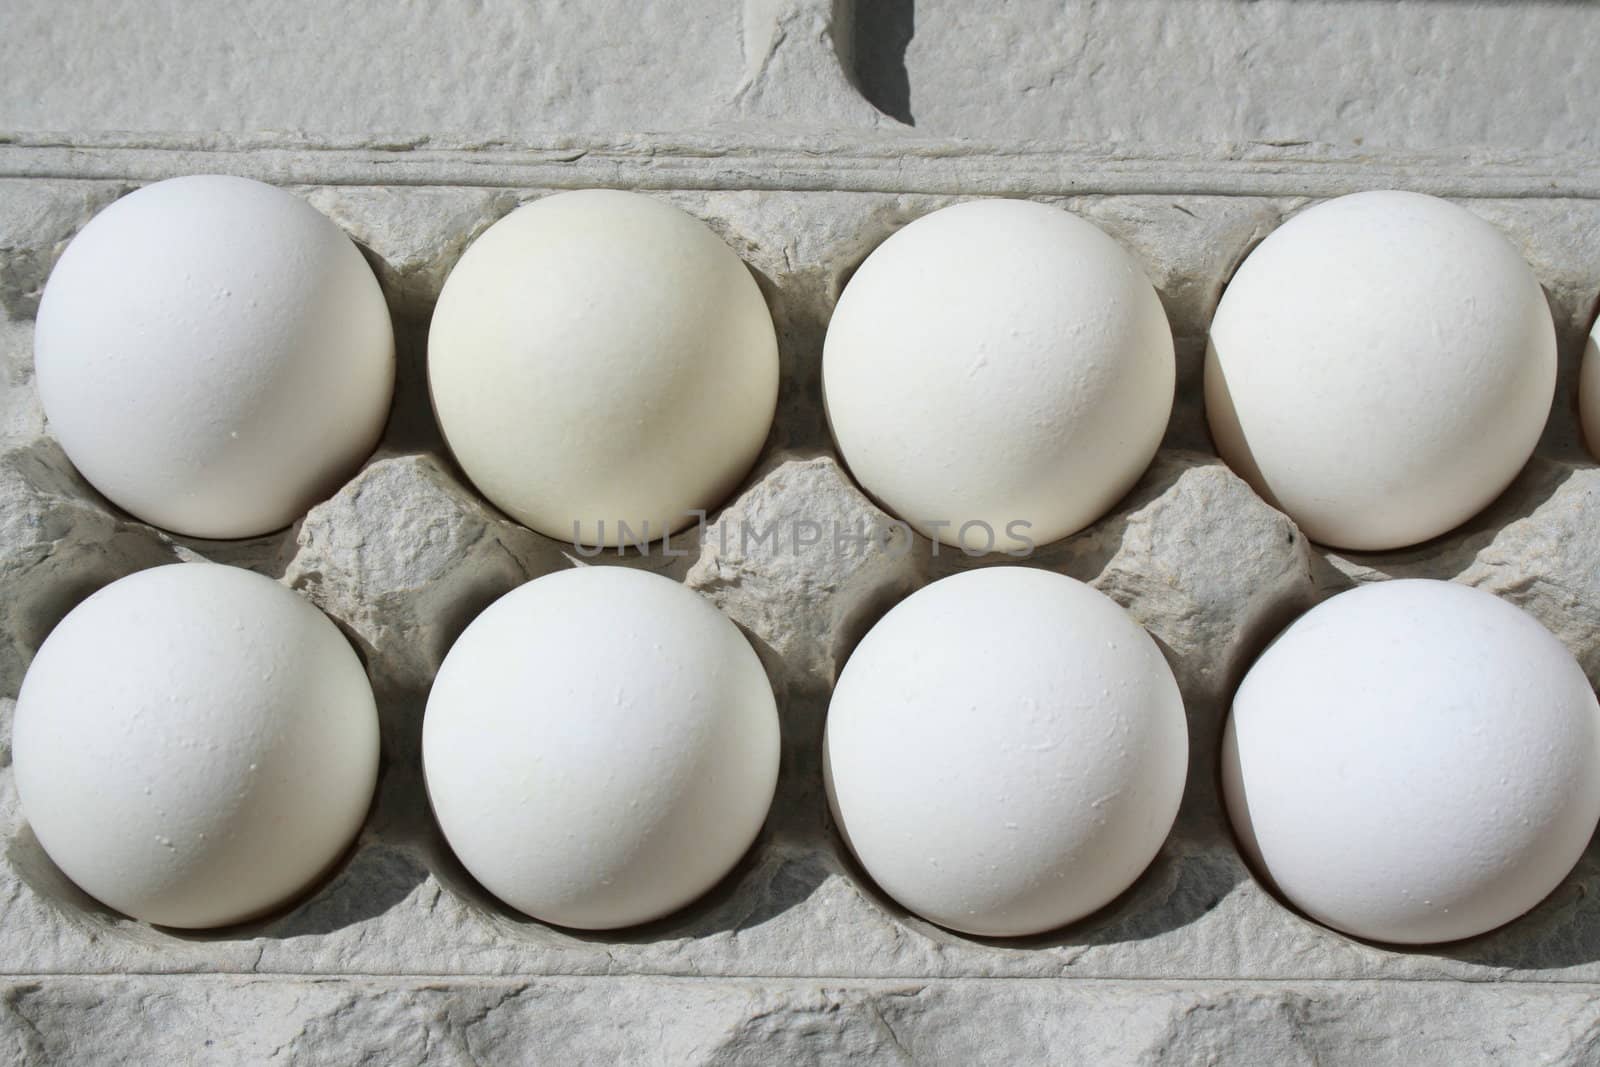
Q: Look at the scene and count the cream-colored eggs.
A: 1